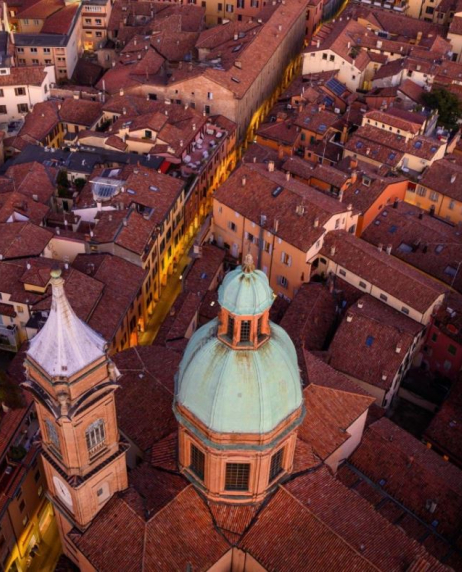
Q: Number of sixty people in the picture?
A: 0